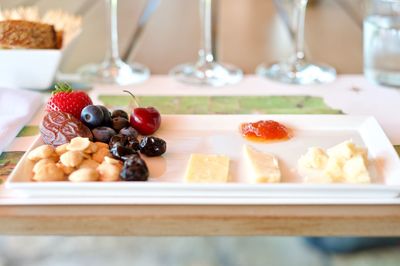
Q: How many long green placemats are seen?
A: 1